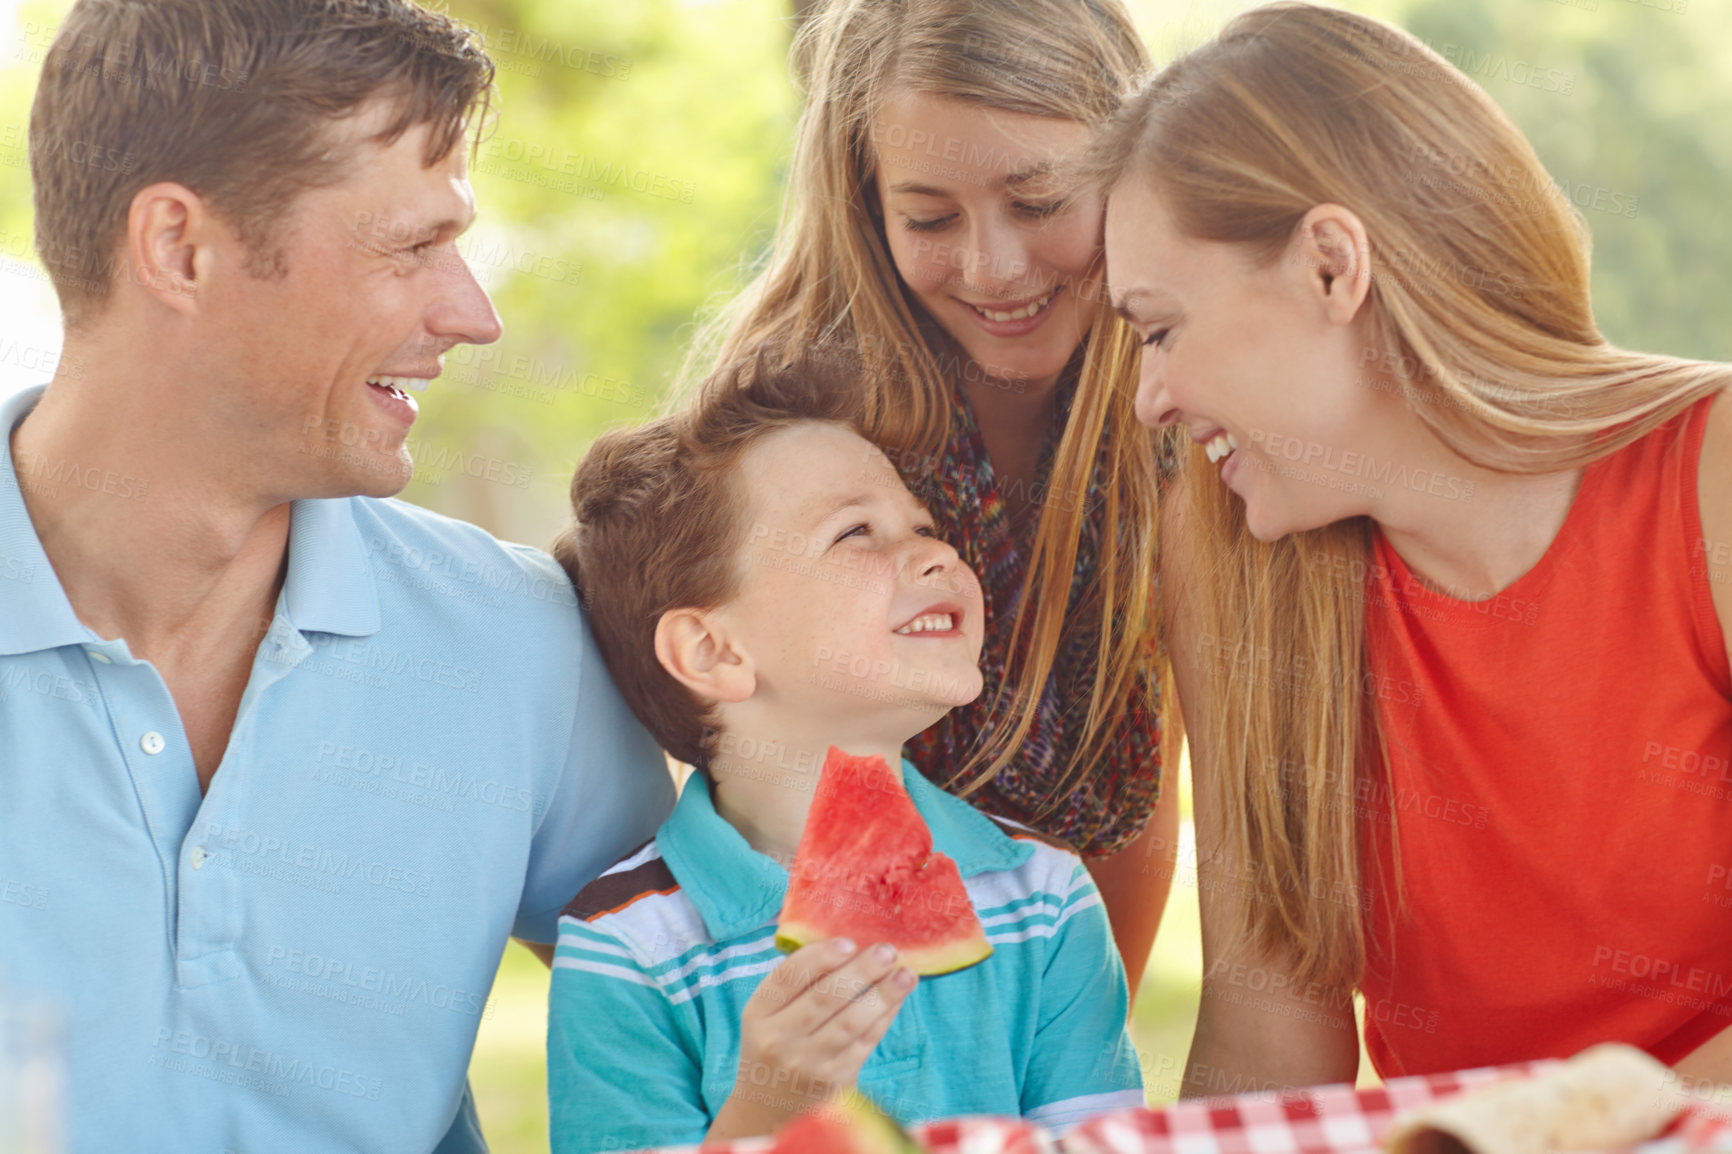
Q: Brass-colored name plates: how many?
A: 0